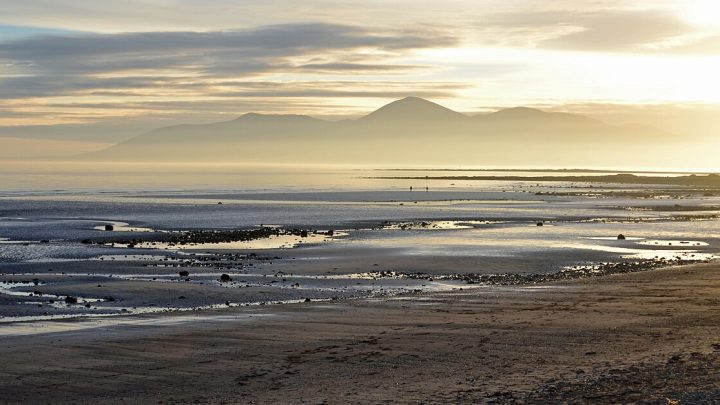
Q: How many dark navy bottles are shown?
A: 0